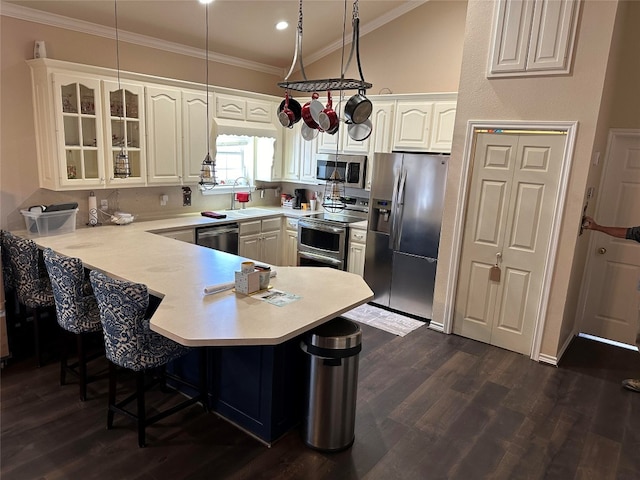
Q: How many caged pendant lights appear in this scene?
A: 3